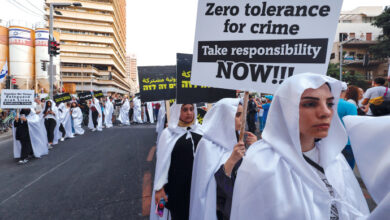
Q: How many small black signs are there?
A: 3